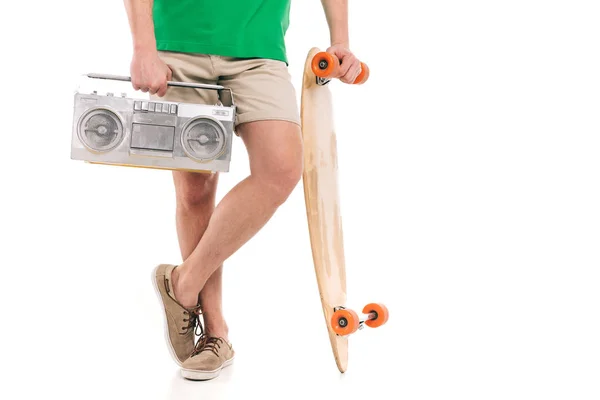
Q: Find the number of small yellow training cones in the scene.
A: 0